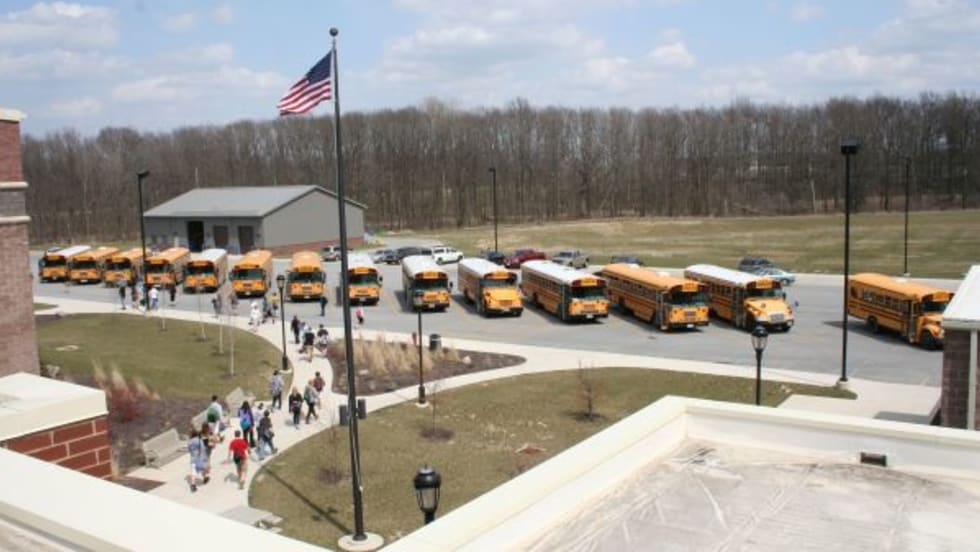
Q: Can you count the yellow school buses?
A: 14